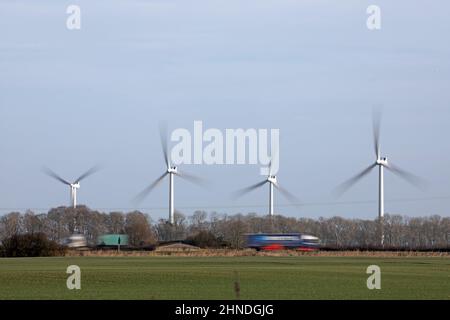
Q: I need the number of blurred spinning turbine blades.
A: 12